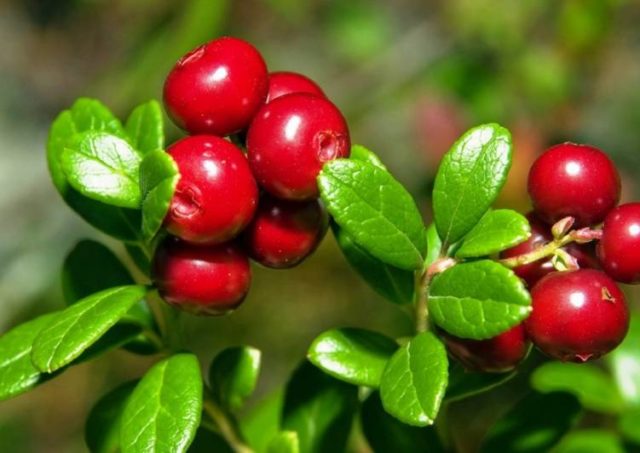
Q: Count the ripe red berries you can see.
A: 11